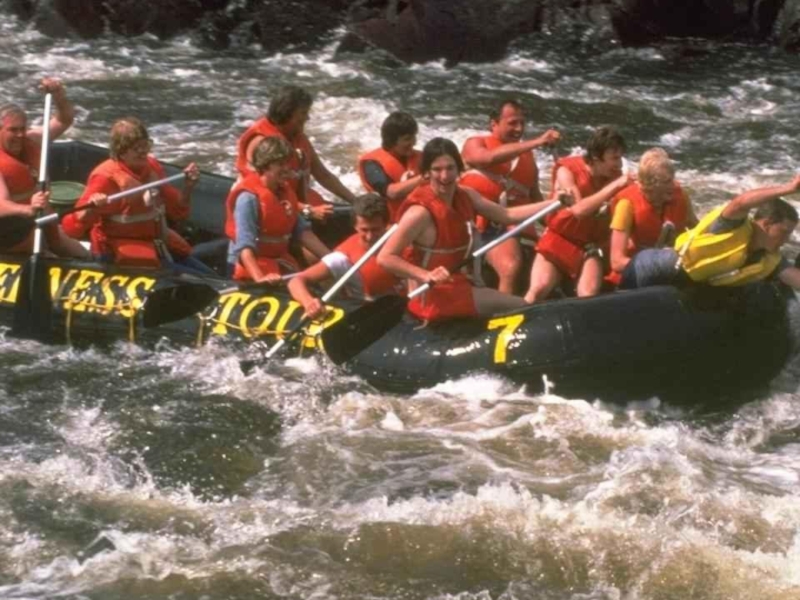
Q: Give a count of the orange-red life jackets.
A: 10